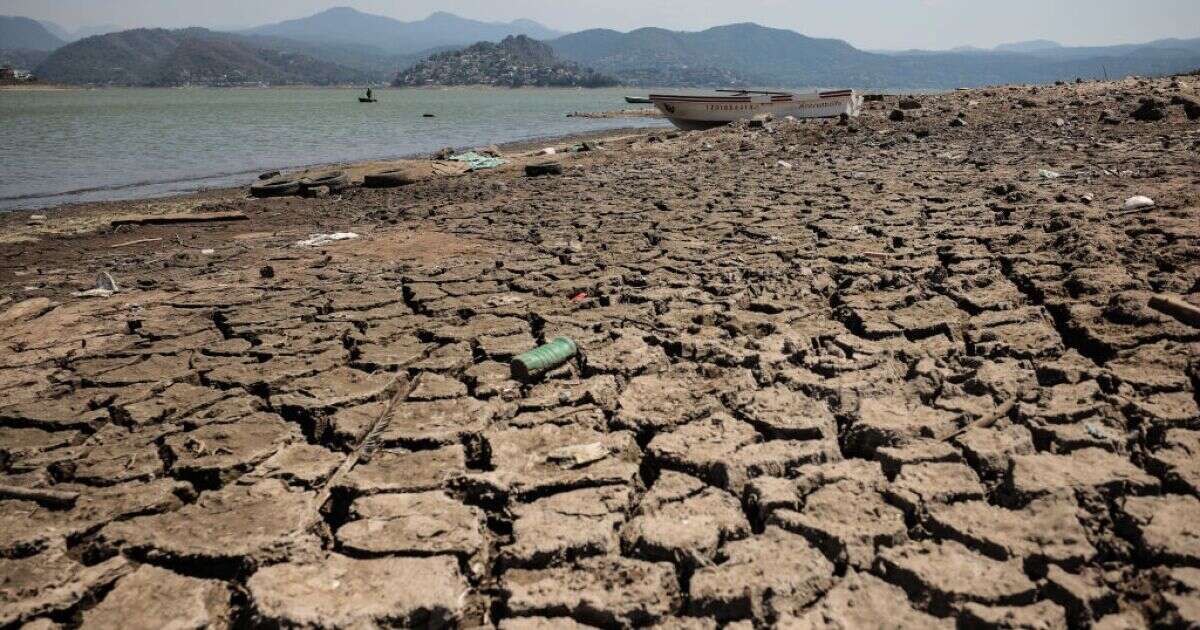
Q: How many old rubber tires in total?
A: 4